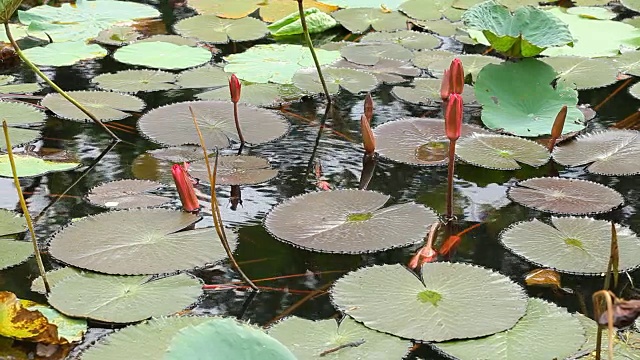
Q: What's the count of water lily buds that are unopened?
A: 8